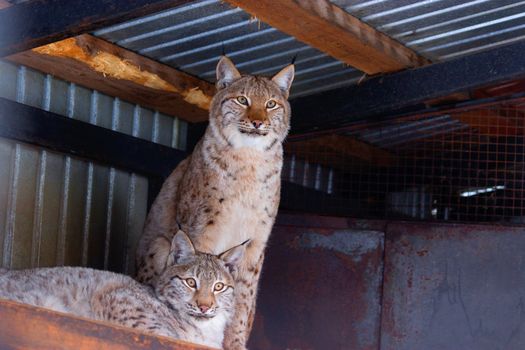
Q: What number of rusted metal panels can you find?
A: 2